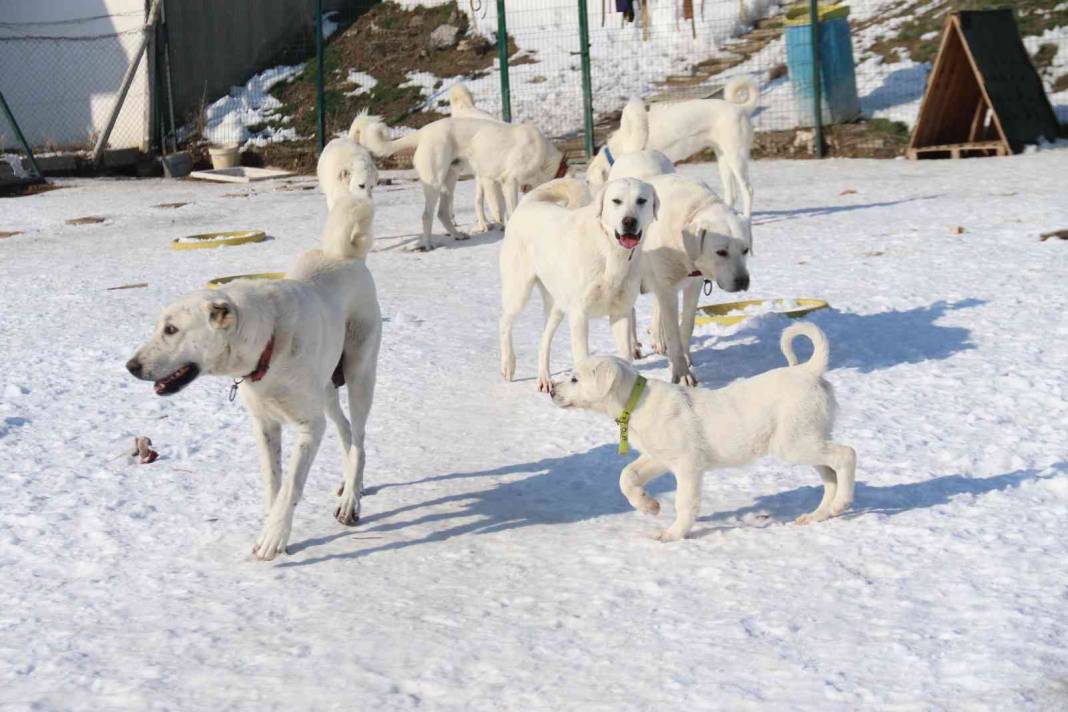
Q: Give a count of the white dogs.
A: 8